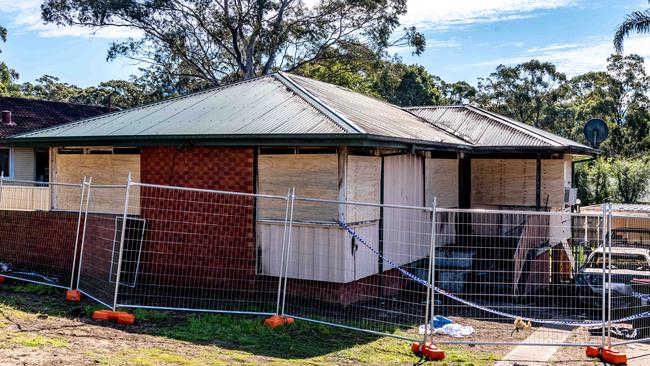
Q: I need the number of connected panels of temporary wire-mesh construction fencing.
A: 6